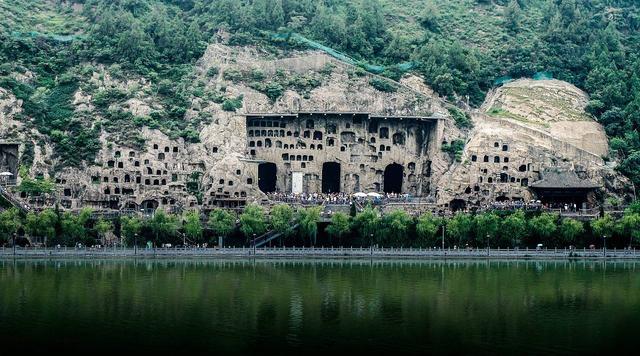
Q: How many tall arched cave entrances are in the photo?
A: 3